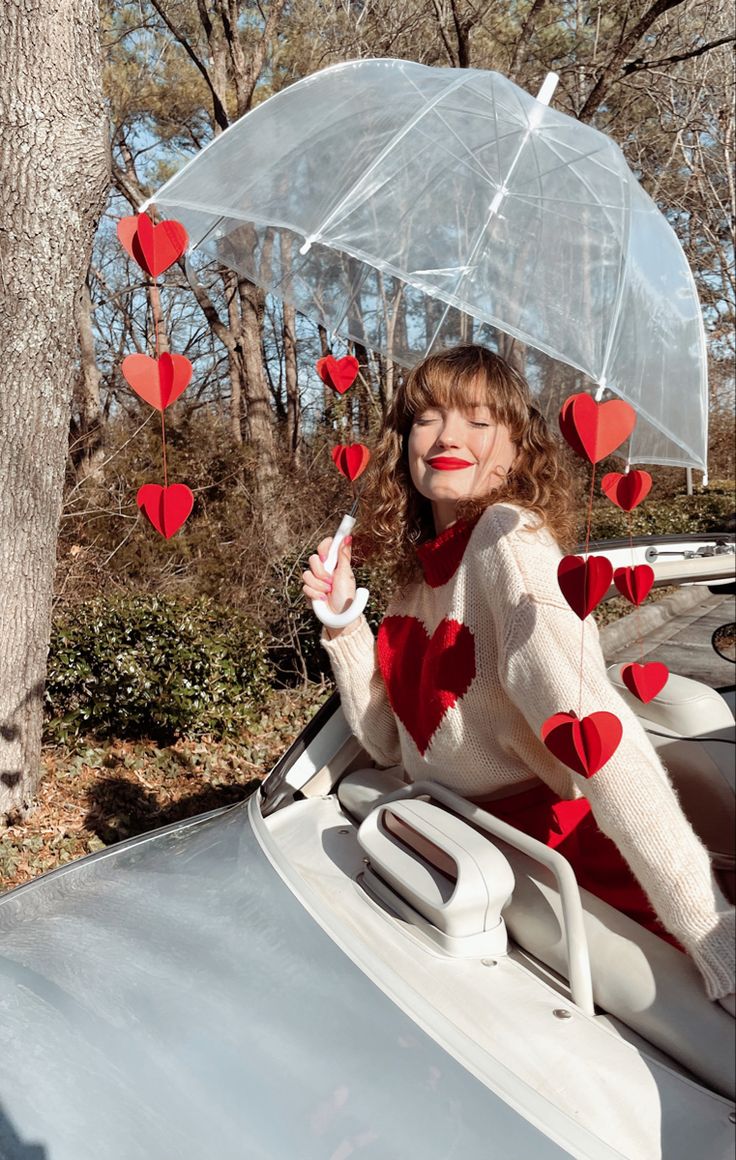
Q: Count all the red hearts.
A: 12